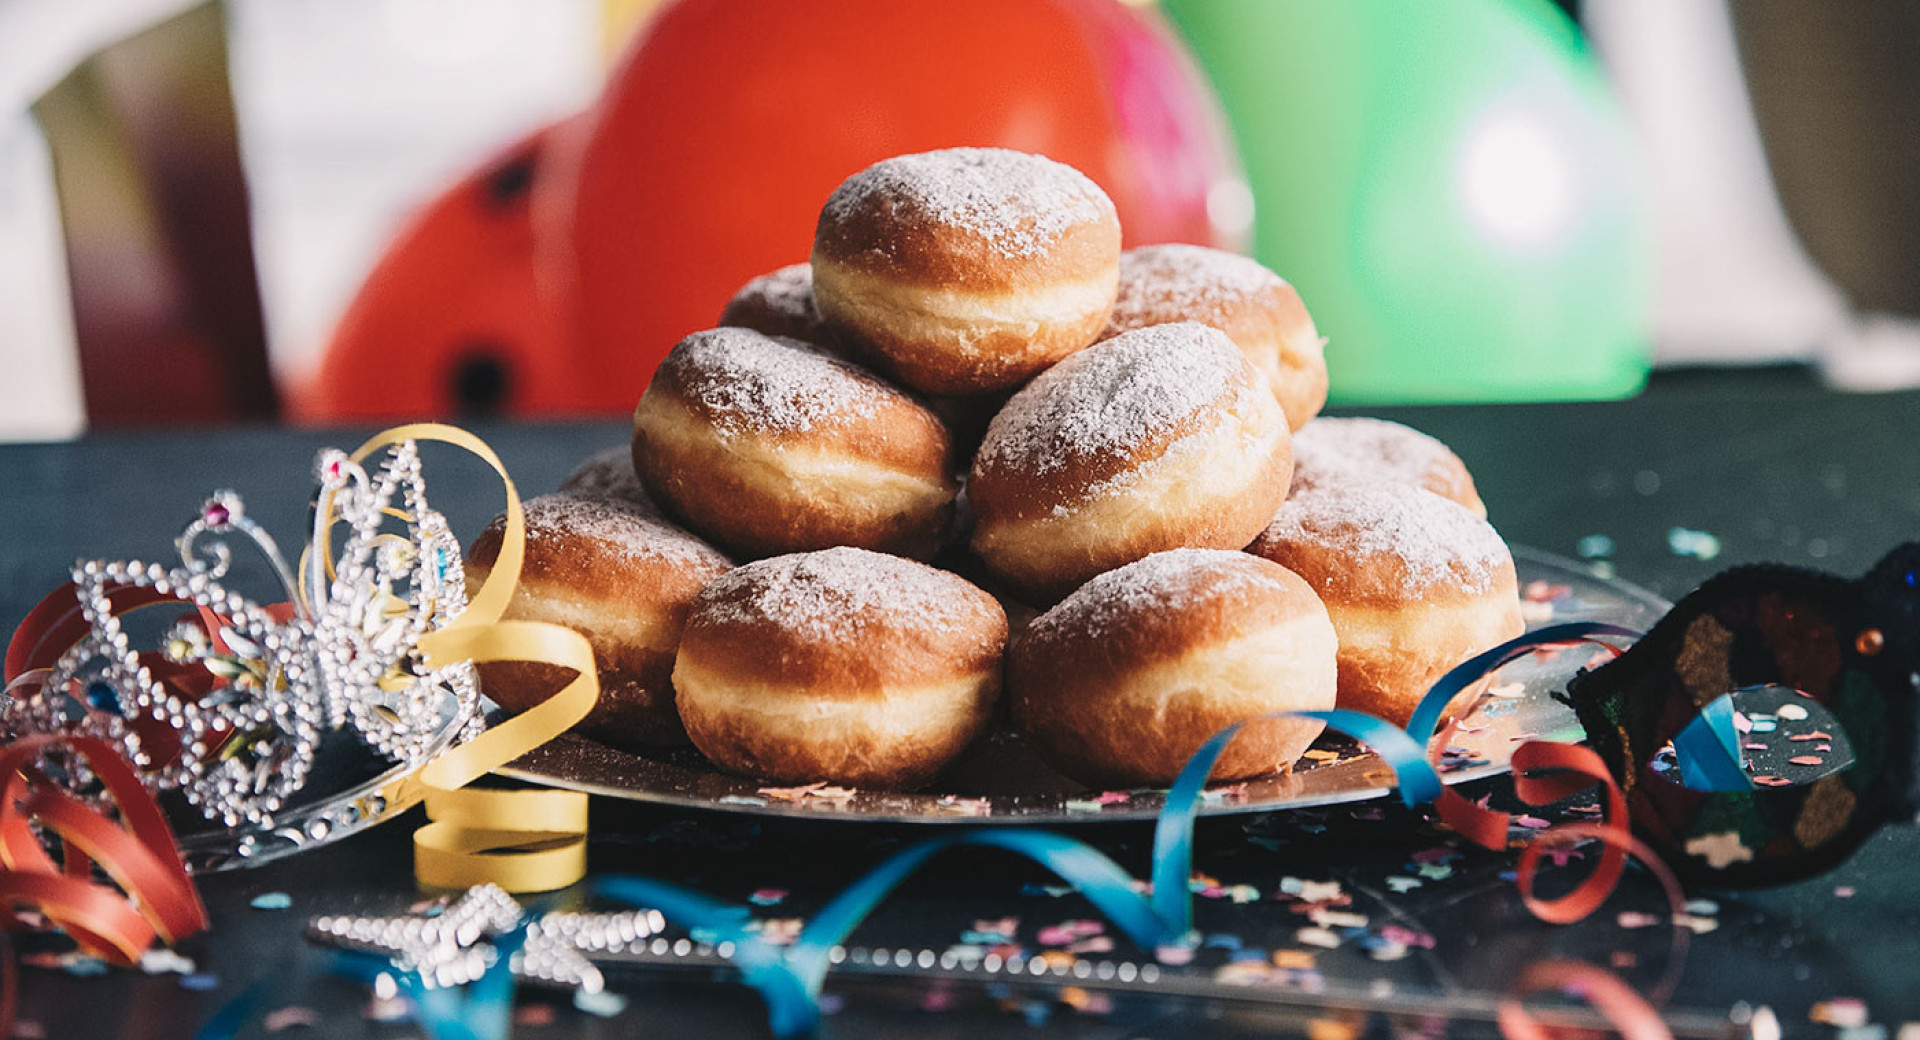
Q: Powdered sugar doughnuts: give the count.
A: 11